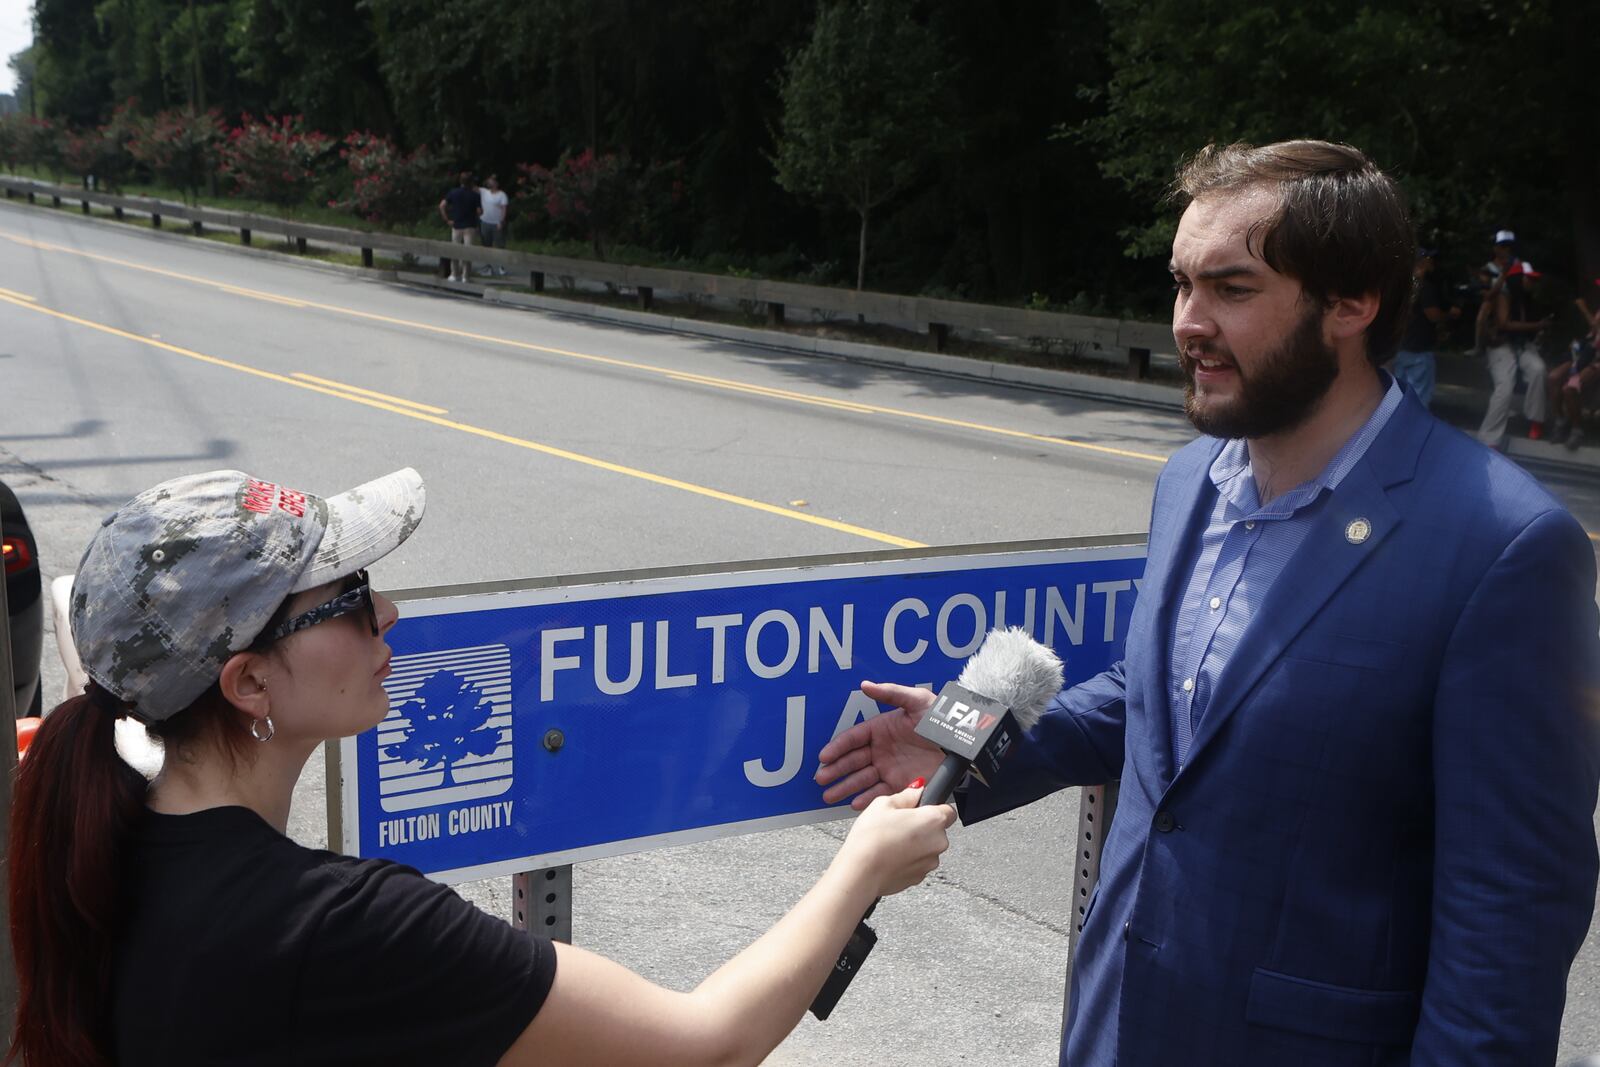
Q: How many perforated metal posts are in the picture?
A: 2